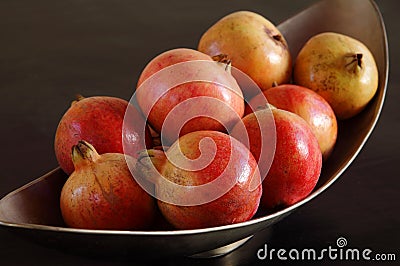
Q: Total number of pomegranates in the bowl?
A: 8